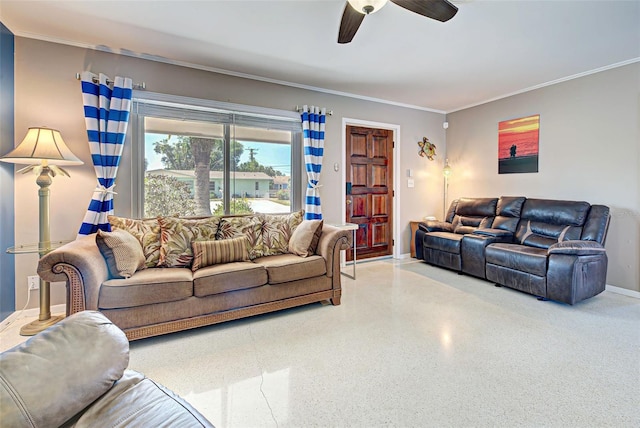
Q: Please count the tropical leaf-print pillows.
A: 4